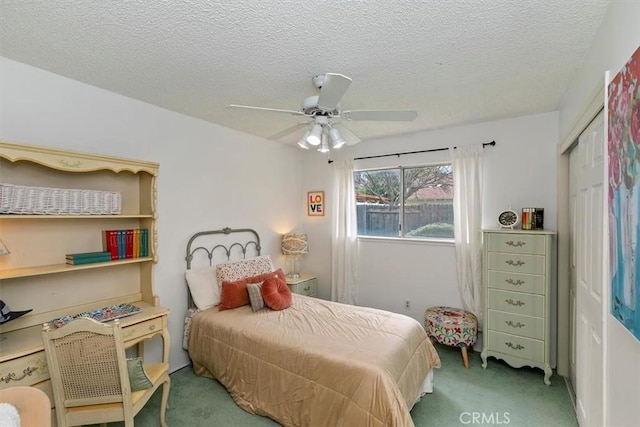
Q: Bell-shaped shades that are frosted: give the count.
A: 4